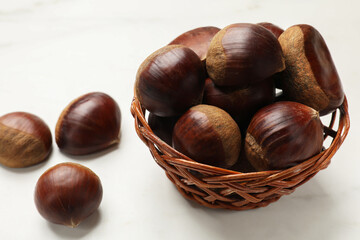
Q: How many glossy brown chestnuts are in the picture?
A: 12